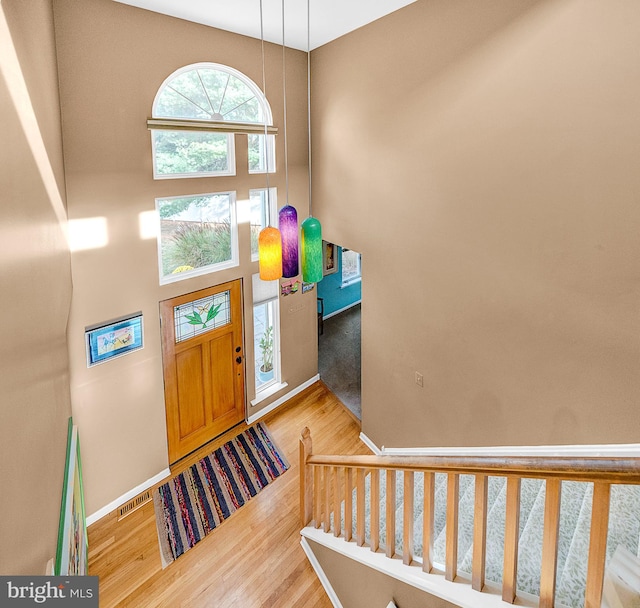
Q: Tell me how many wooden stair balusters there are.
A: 14